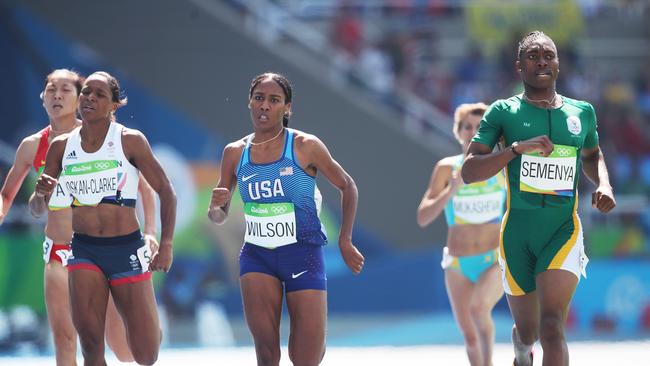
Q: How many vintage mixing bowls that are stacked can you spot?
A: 0